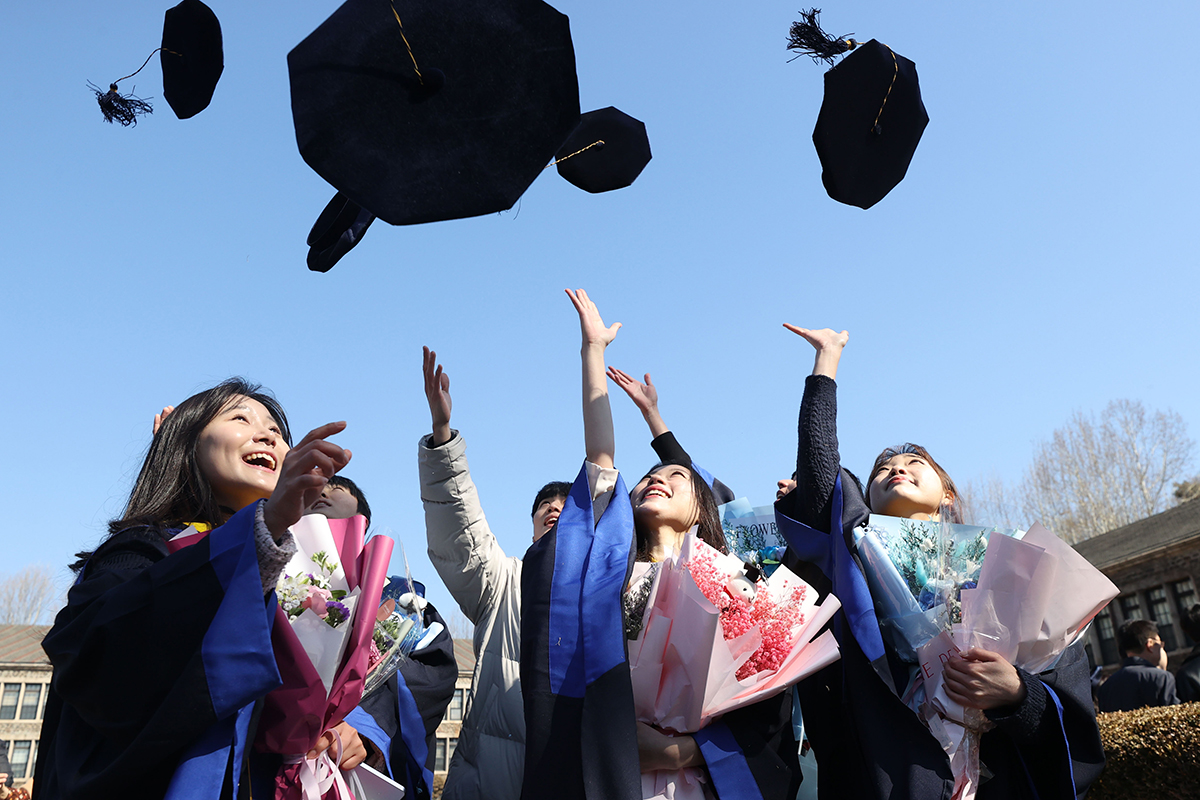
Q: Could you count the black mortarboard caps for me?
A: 5